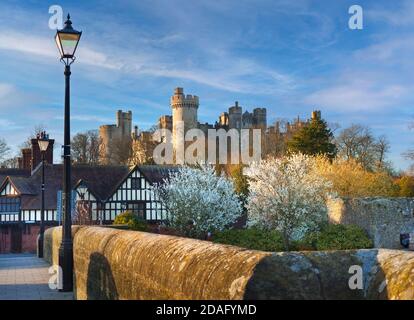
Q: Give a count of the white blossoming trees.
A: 2